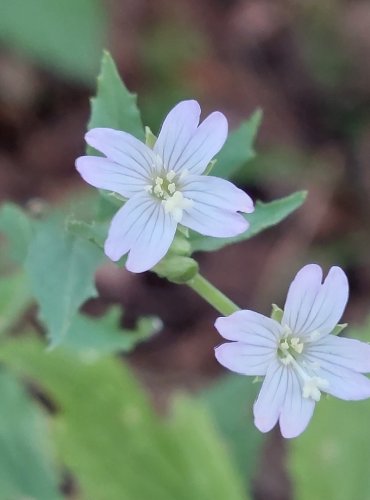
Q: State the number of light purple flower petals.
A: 8